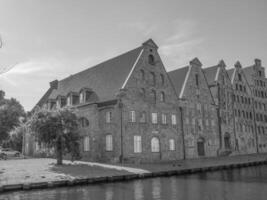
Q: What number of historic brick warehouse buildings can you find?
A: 5